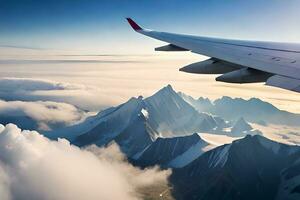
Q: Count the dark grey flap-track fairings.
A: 3